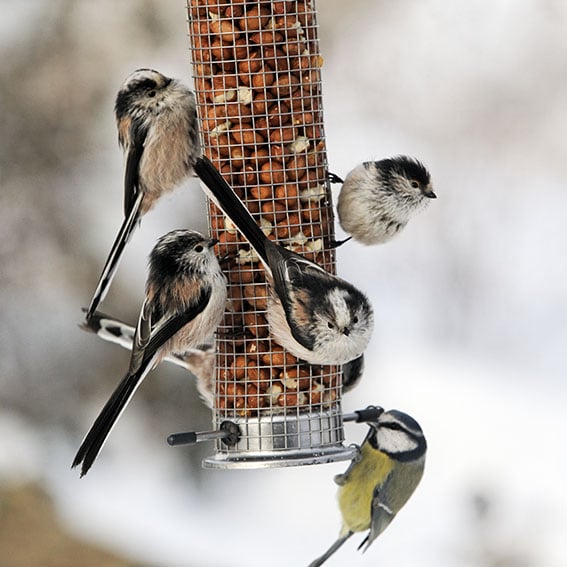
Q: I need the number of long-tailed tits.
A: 5